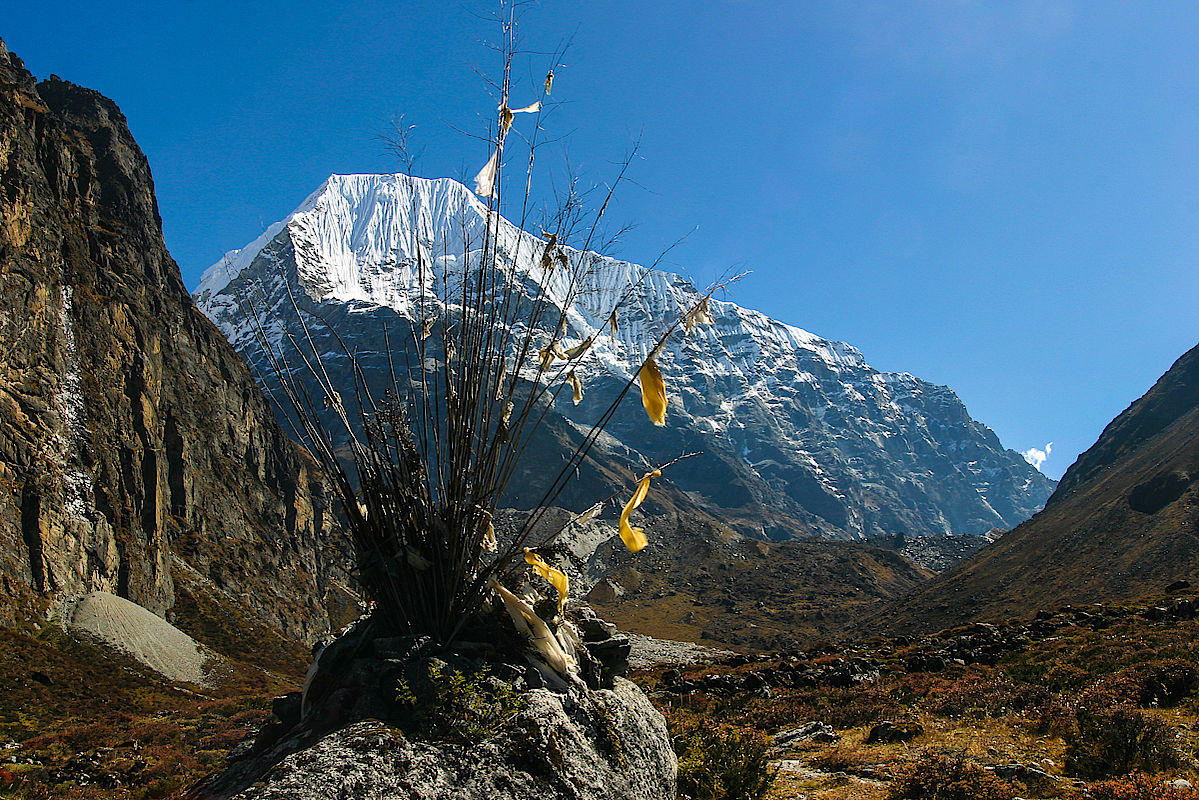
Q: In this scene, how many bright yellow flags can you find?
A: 3